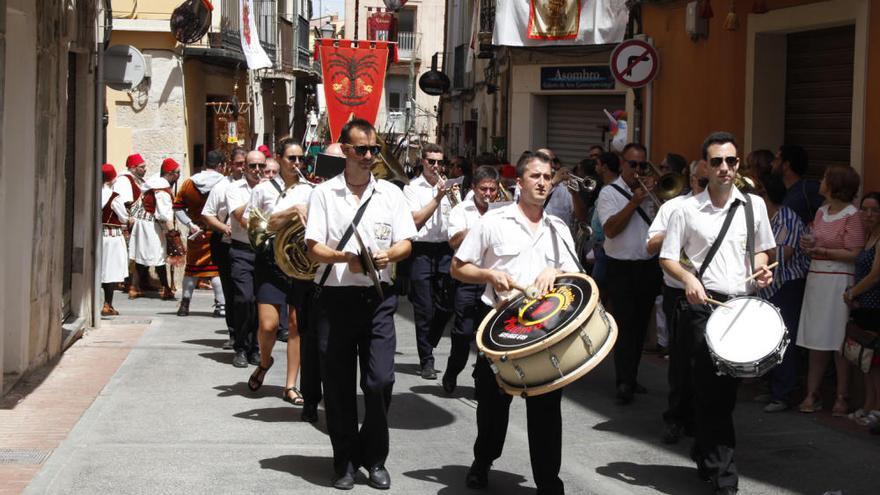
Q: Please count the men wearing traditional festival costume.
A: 4